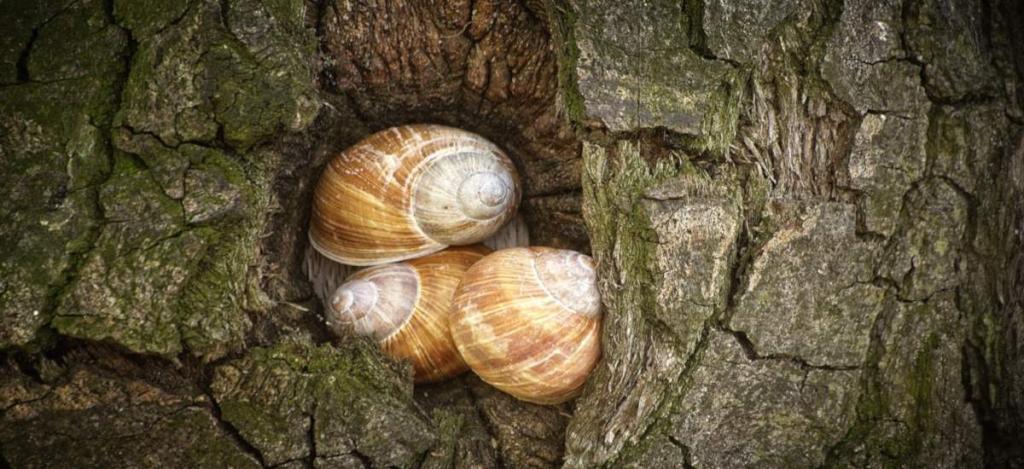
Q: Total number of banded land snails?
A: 3